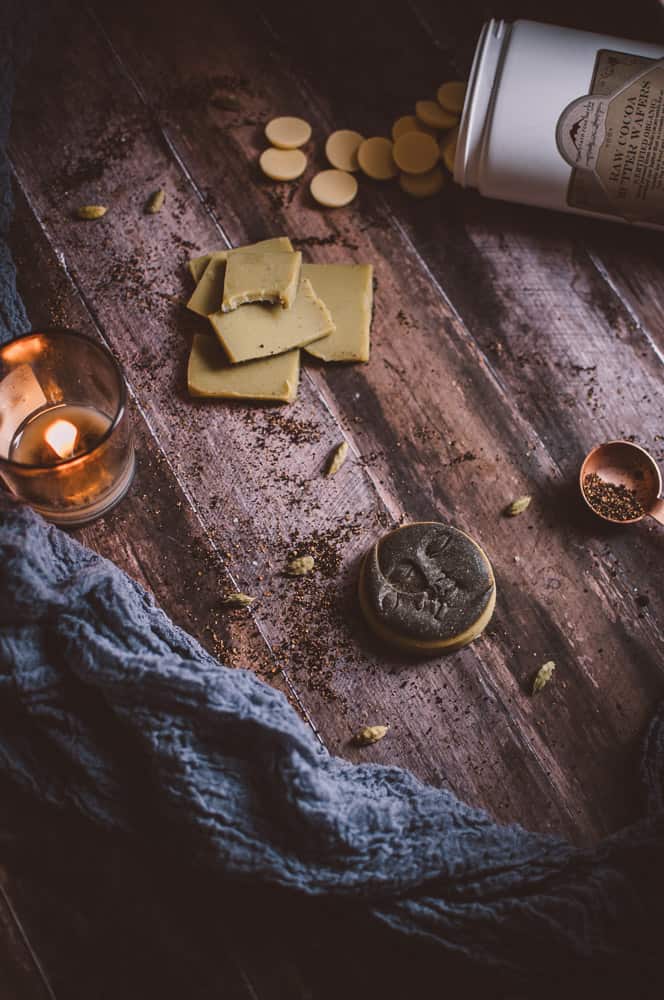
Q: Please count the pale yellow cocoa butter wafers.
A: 11